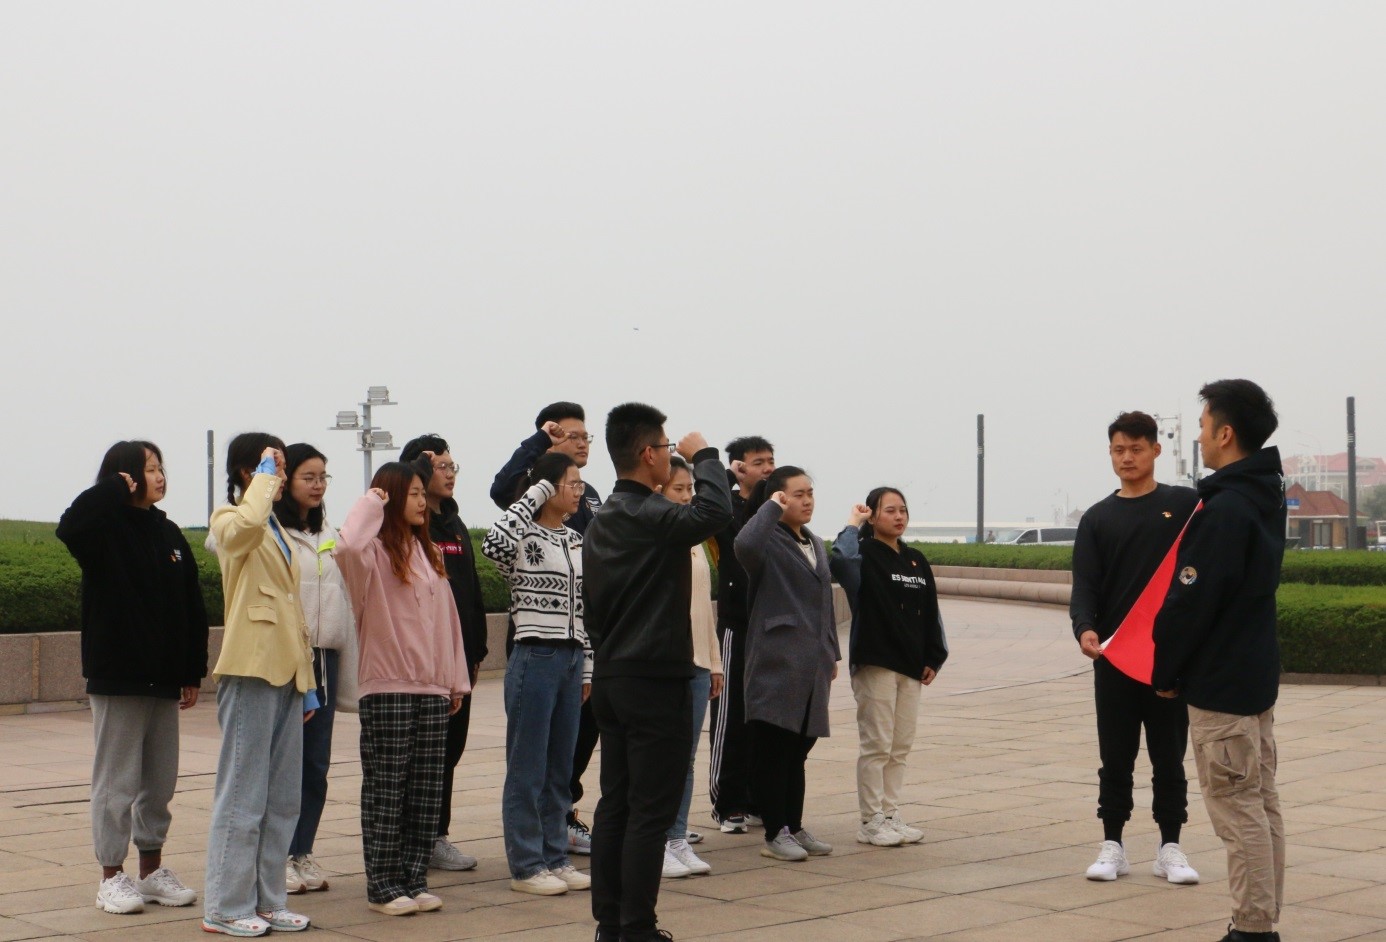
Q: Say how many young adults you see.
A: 14